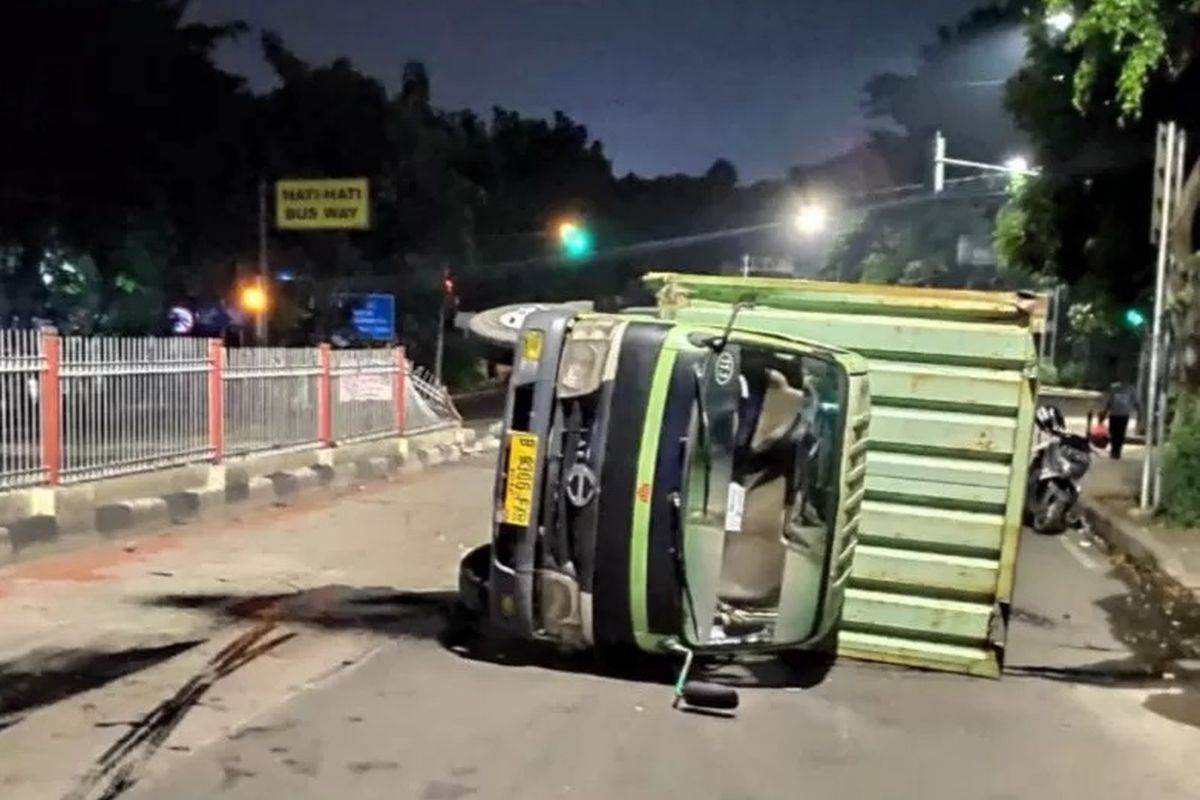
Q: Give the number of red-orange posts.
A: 4